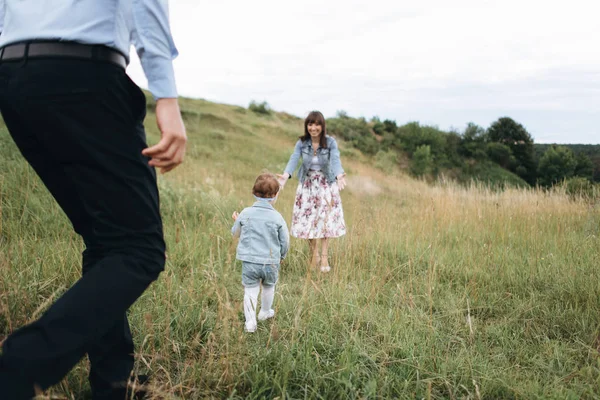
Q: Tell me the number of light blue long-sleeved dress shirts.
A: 1